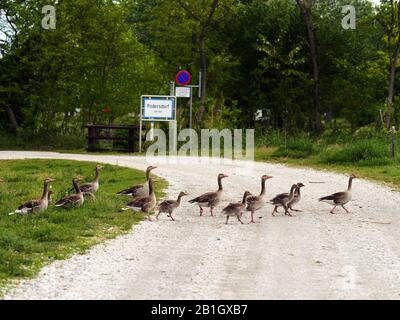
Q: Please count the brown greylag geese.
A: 12